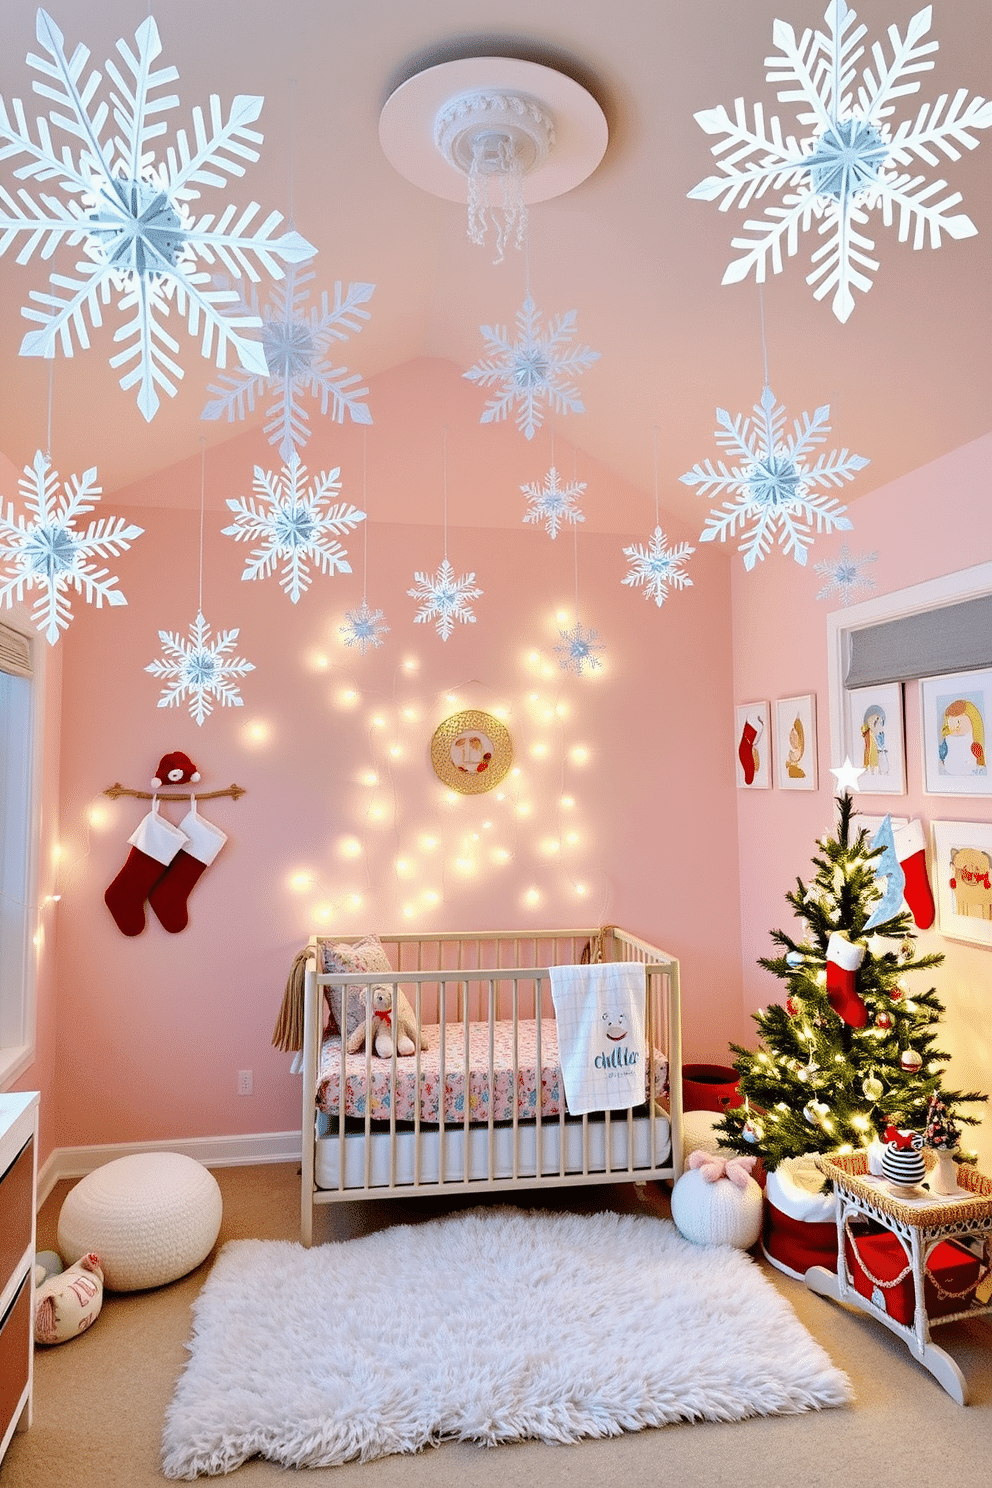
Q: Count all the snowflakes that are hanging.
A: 14